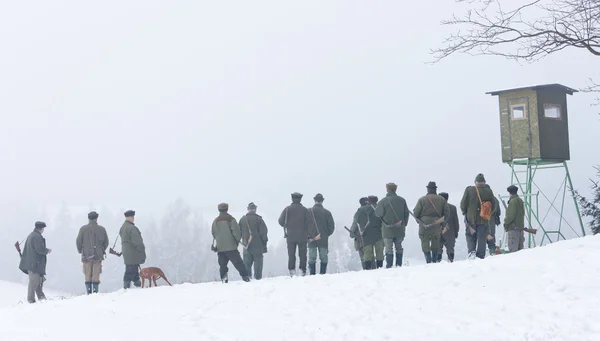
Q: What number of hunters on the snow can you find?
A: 15